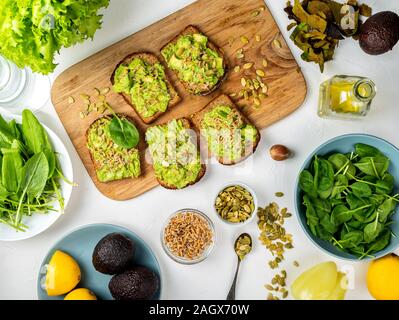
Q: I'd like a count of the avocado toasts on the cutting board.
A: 5